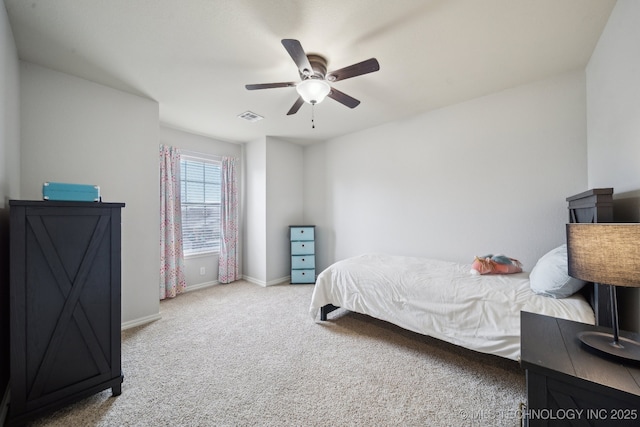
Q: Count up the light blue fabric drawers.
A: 4